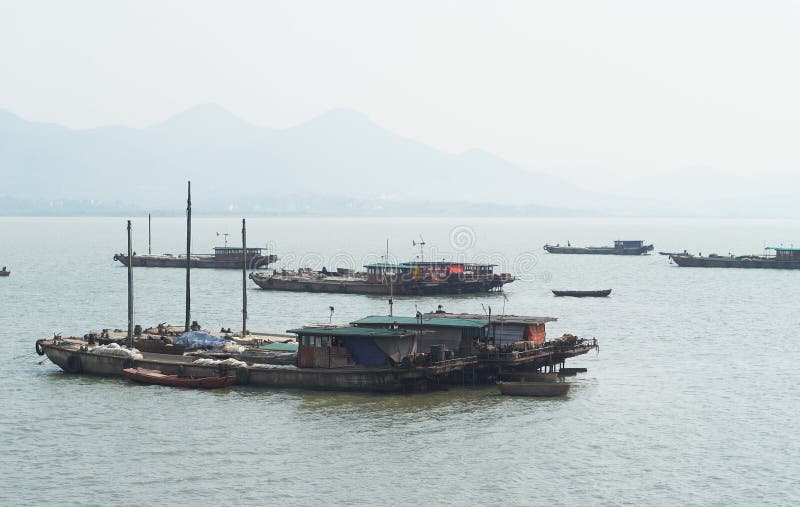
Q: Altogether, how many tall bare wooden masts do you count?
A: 3